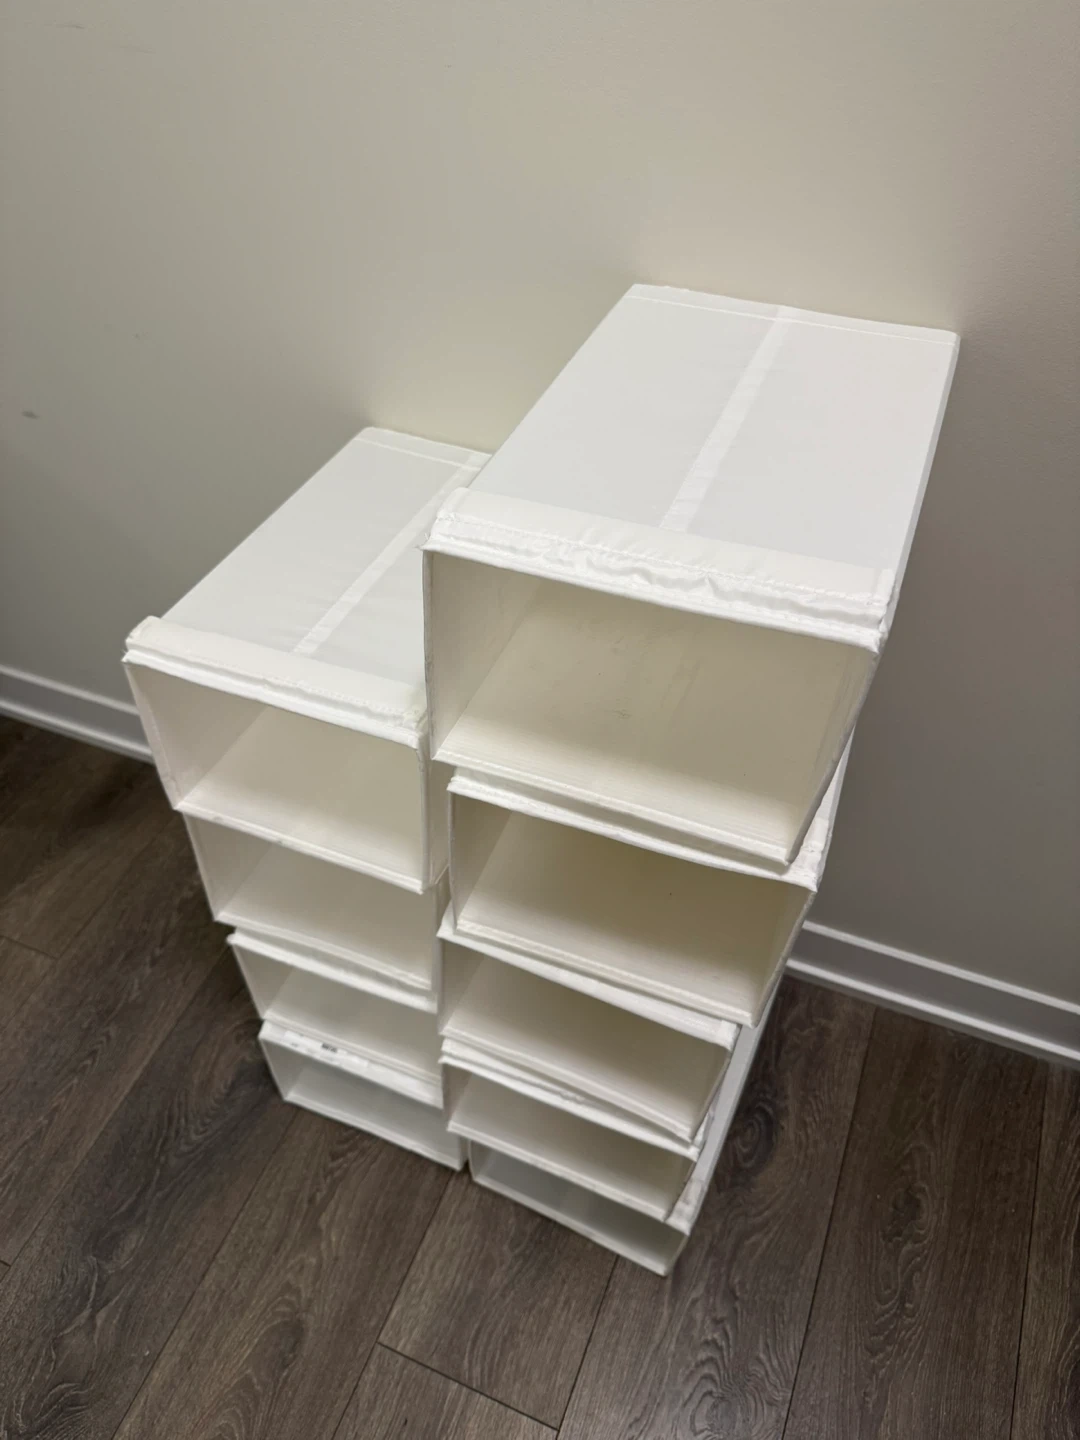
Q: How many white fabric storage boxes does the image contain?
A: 9